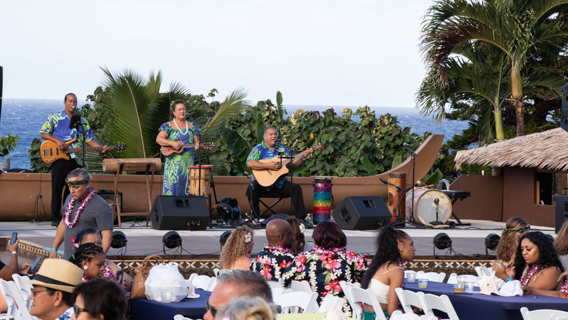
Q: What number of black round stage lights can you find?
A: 5